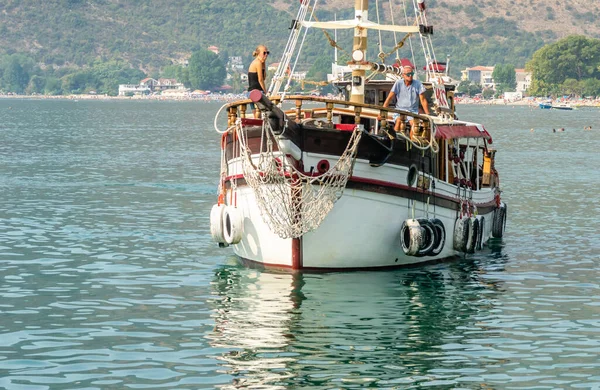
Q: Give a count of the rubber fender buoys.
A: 9